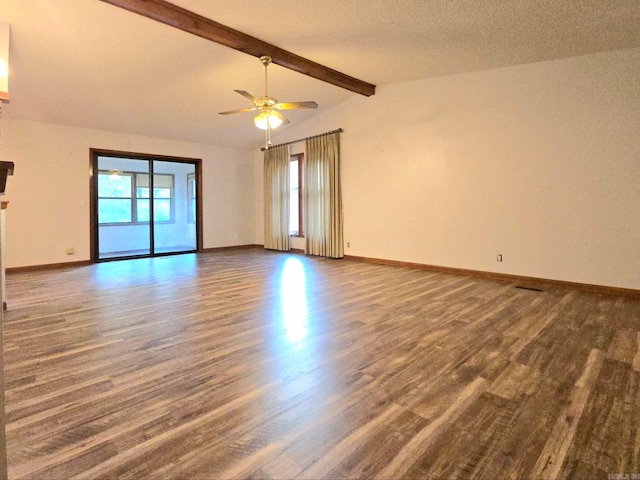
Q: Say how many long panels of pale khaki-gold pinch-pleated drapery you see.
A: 2